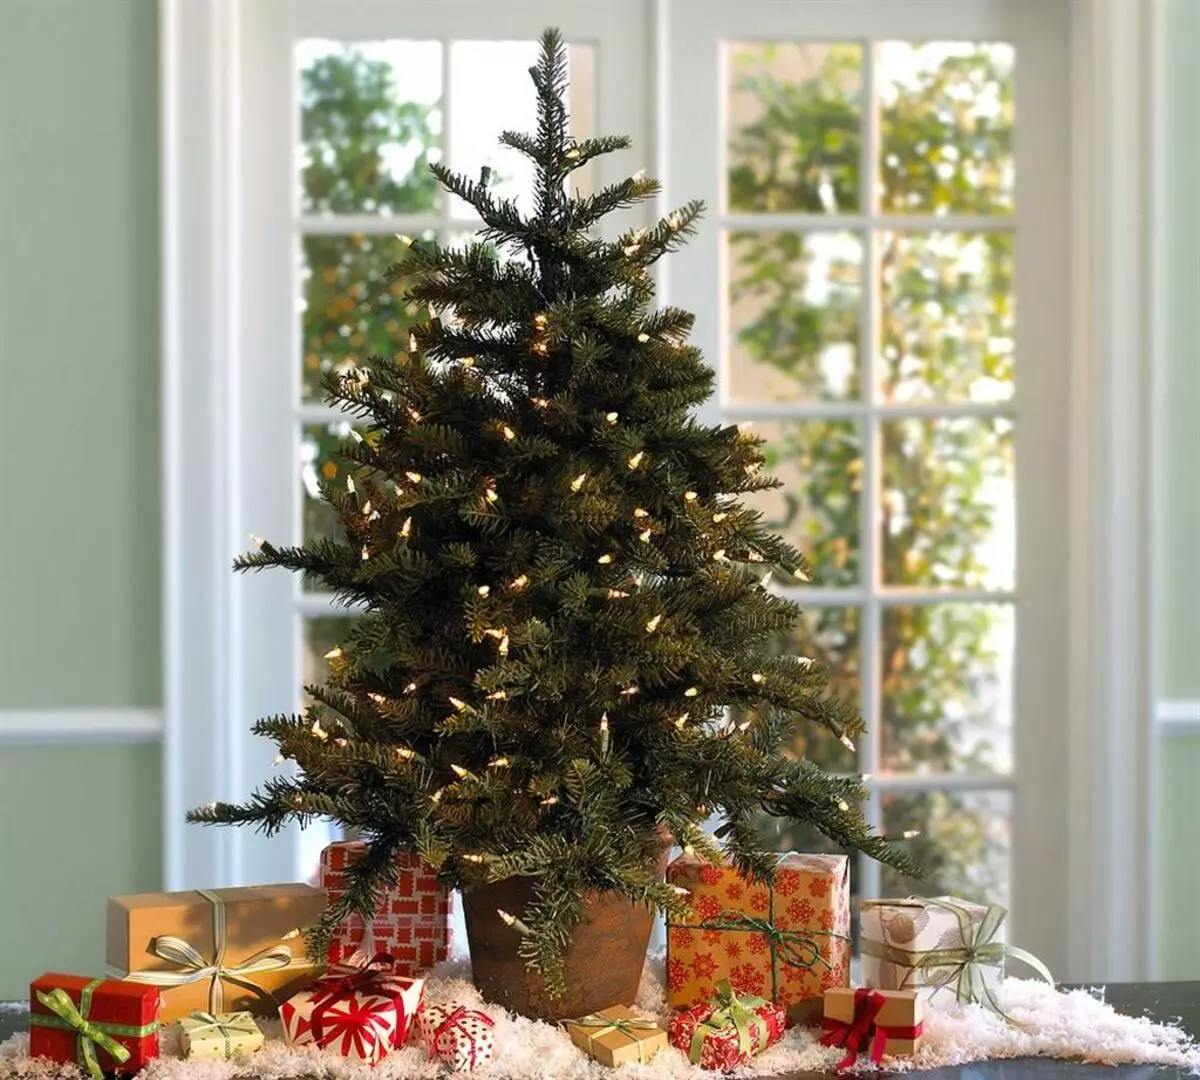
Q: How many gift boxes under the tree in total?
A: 11